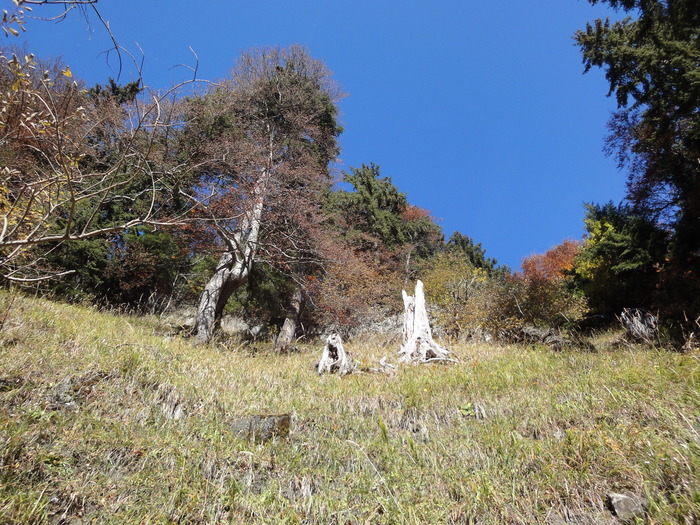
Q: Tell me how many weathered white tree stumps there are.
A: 2